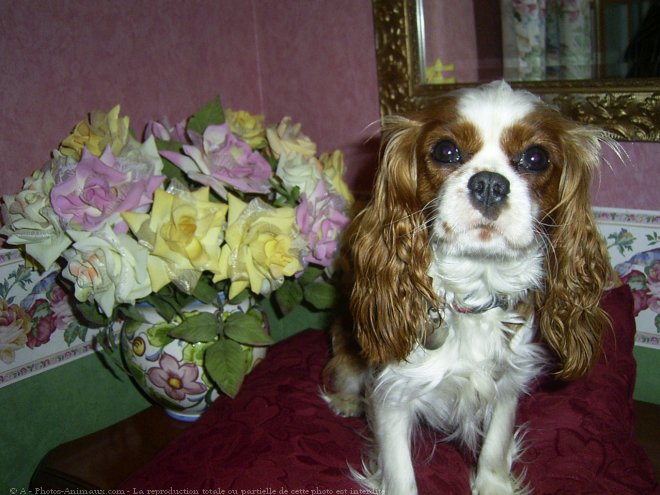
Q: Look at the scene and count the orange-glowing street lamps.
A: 0